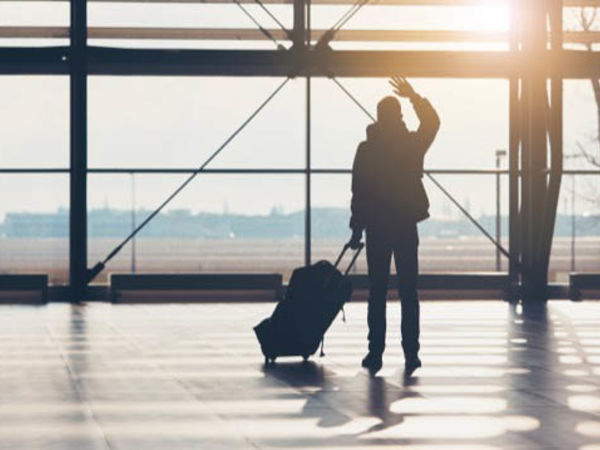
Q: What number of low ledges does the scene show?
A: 4